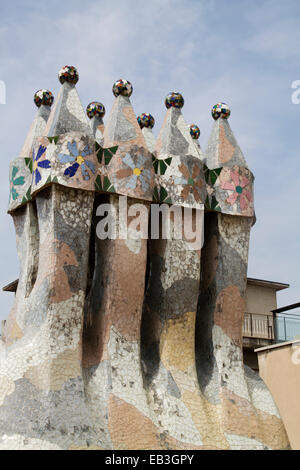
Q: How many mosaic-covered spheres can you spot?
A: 8